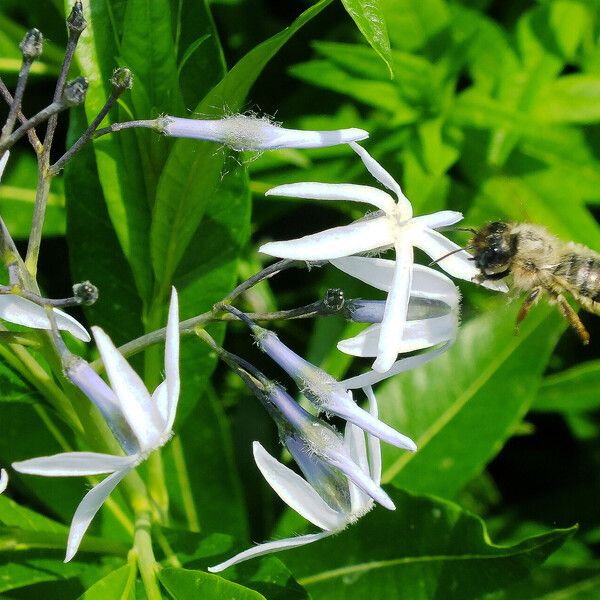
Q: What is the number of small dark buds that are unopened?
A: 6